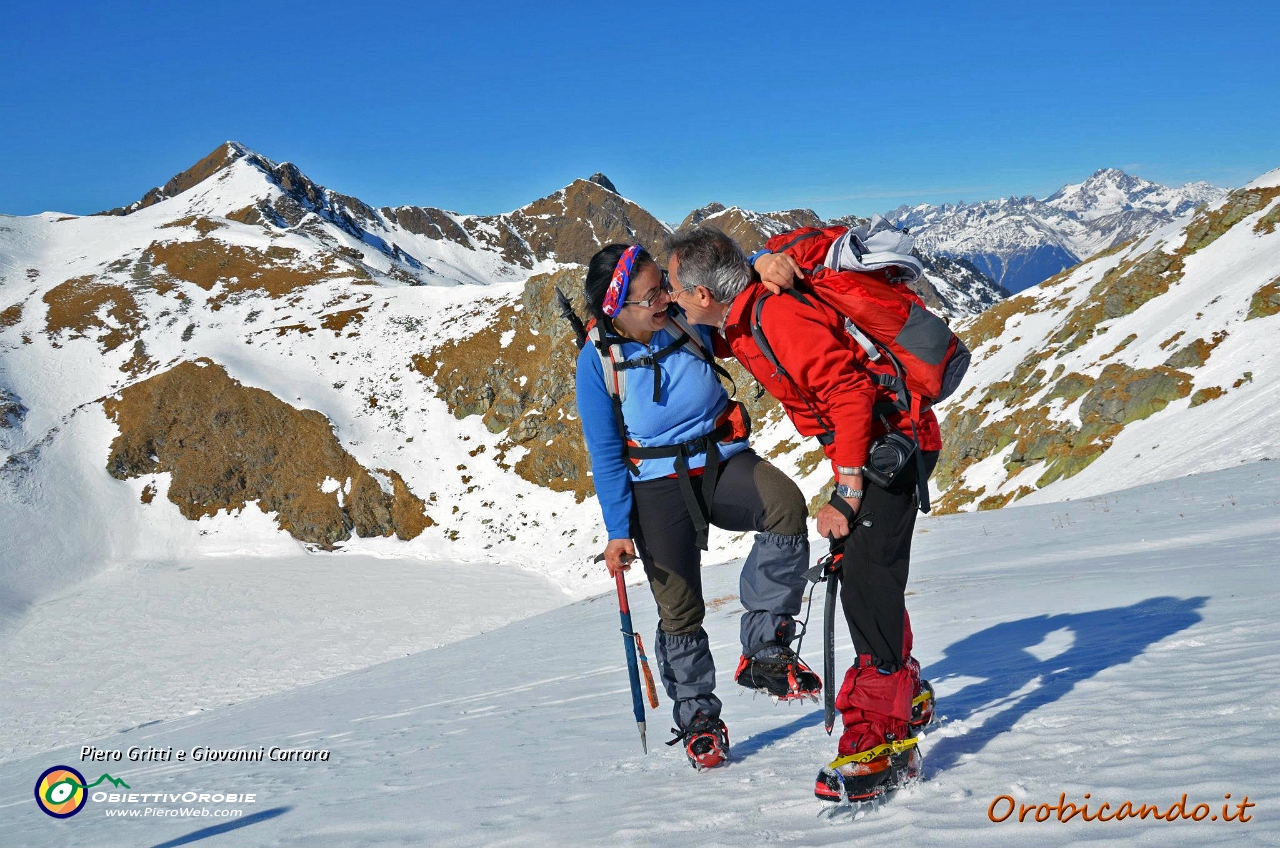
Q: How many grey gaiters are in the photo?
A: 2